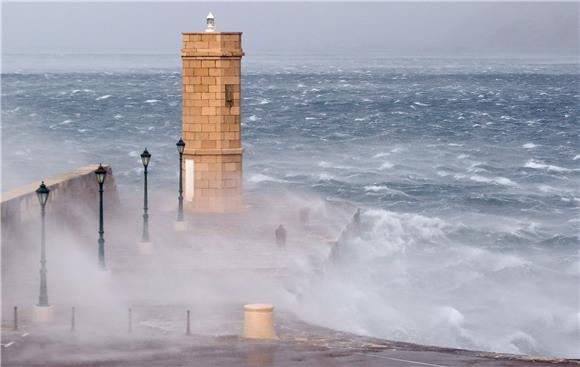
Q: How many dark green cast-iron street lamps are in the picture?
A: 4